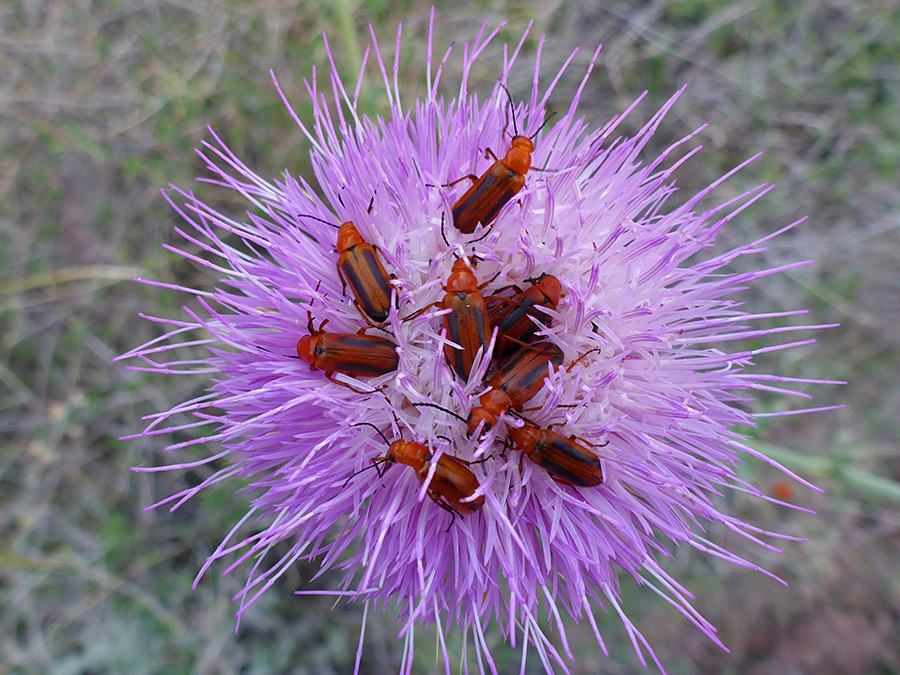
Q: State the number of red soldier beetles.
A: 8